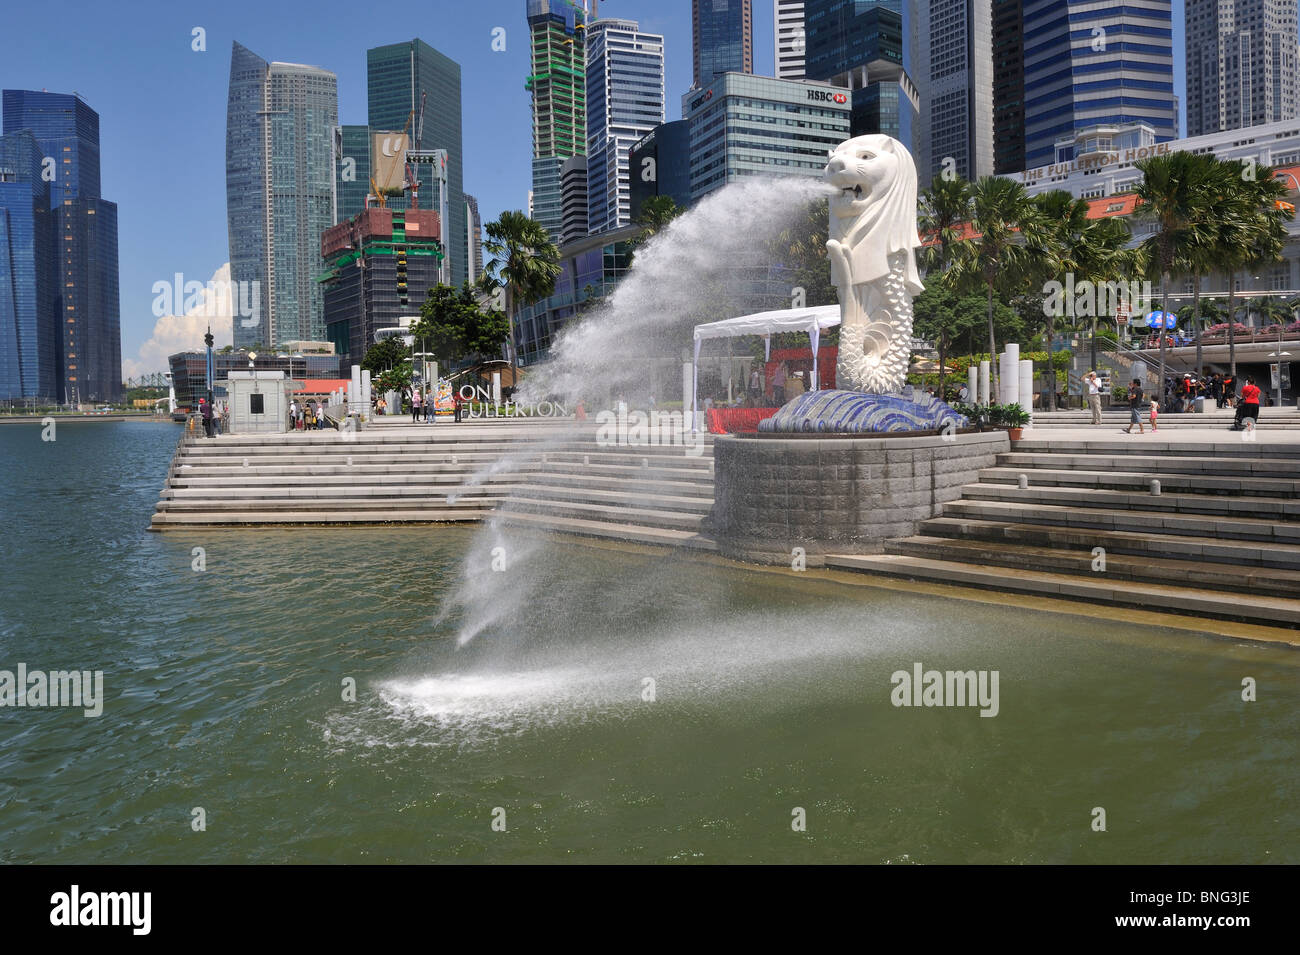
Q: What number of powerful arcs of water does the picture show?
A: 1